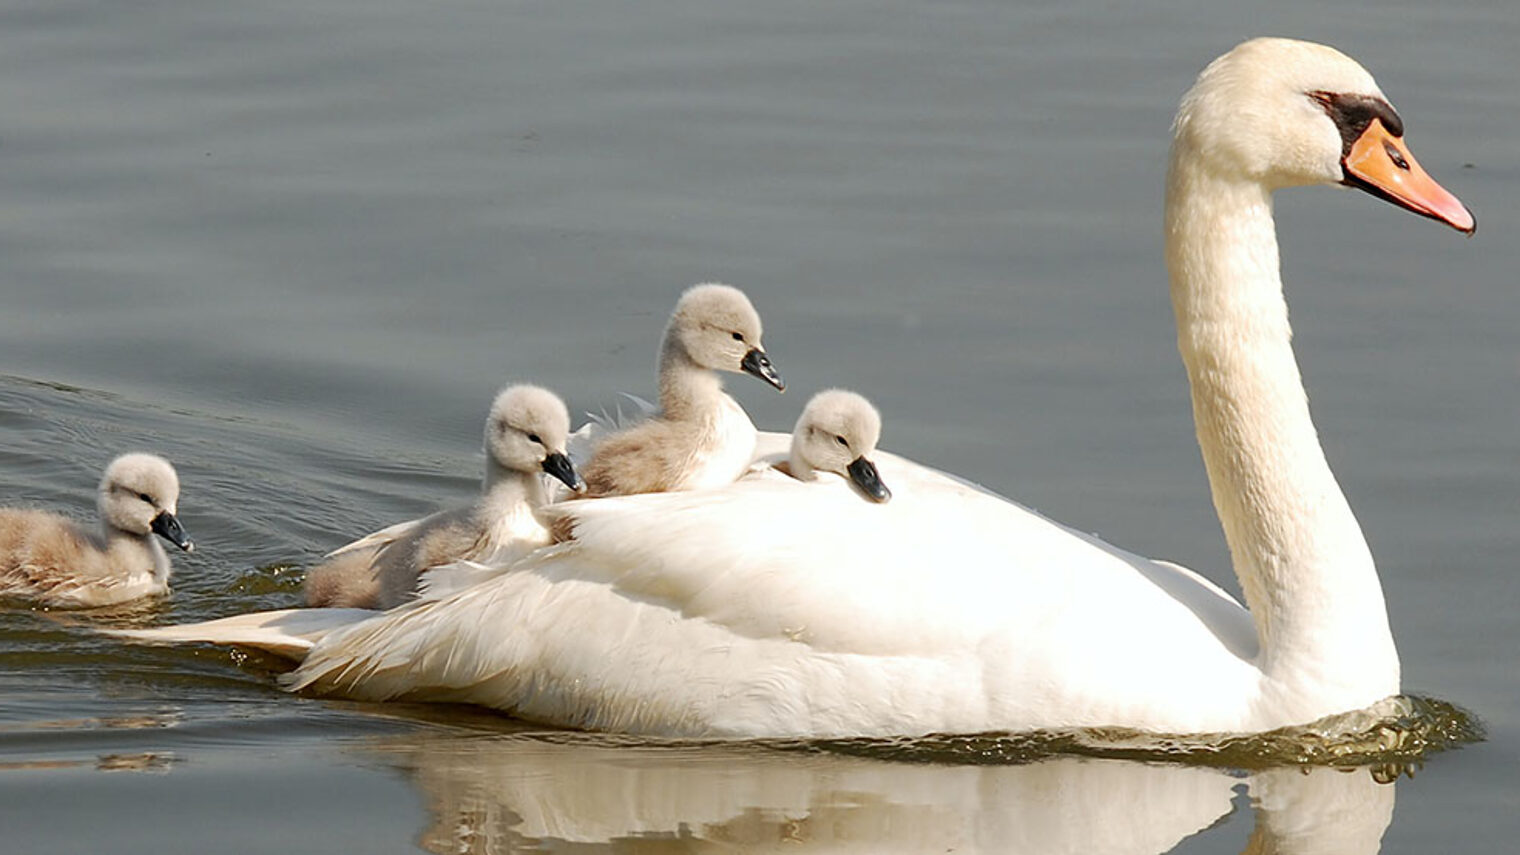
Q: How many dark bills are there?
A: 4